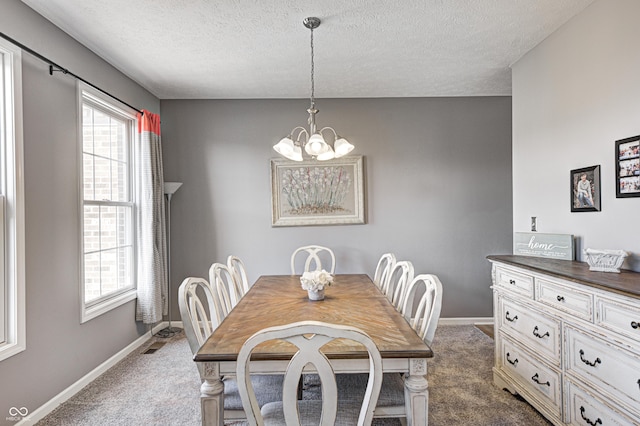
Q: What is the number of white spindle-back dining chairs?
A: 8